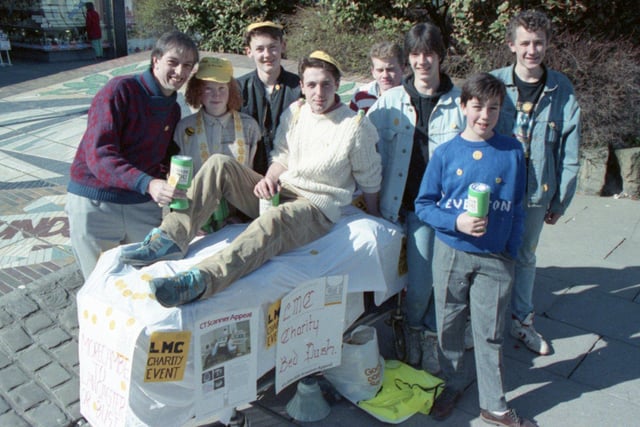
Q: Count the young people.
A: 7